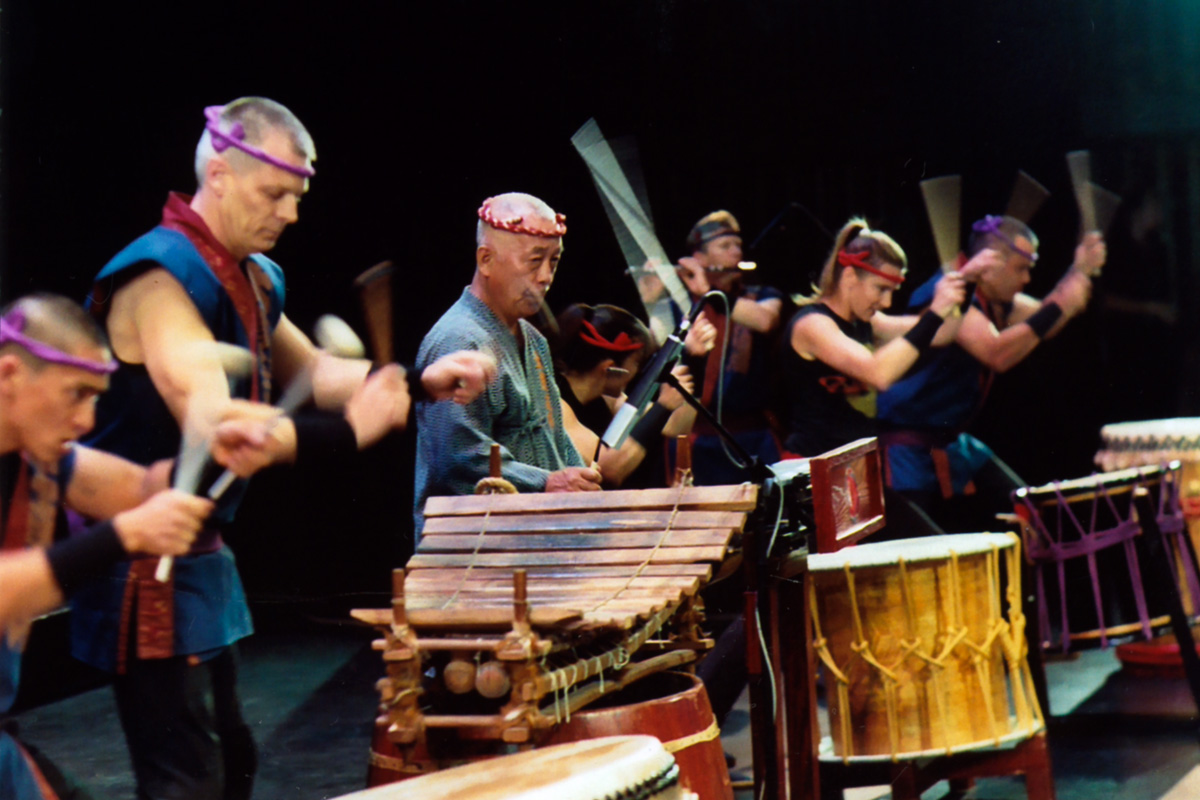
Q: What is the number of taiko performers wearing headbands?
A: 7